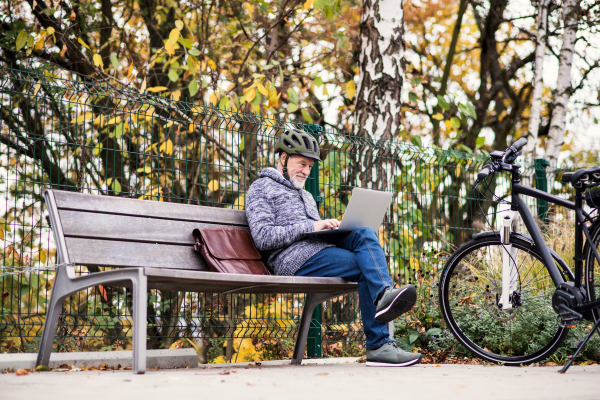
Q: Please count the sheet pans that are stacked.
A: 0